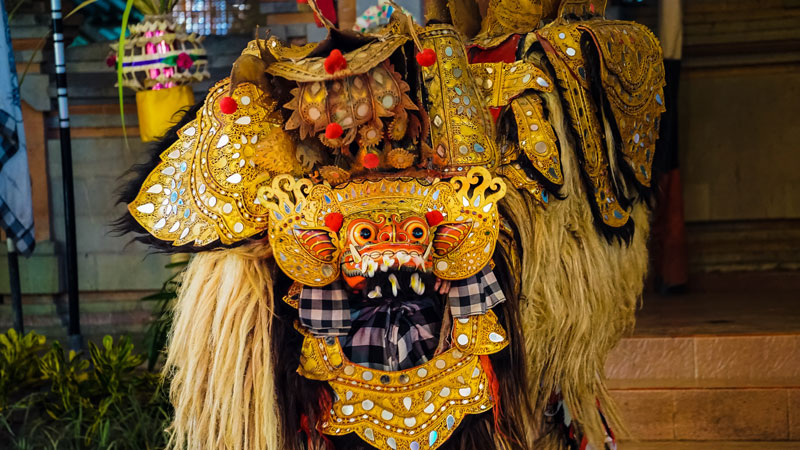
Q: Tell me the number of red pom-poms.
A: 7